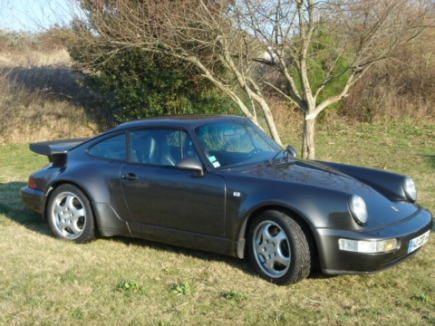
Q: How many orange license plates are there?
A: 0